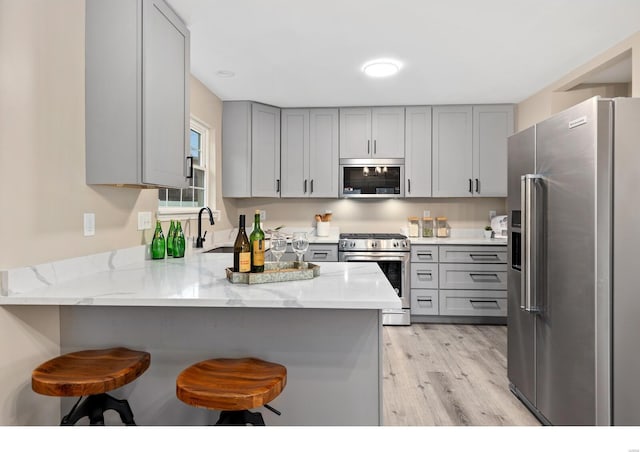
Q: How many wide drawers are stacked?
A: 3